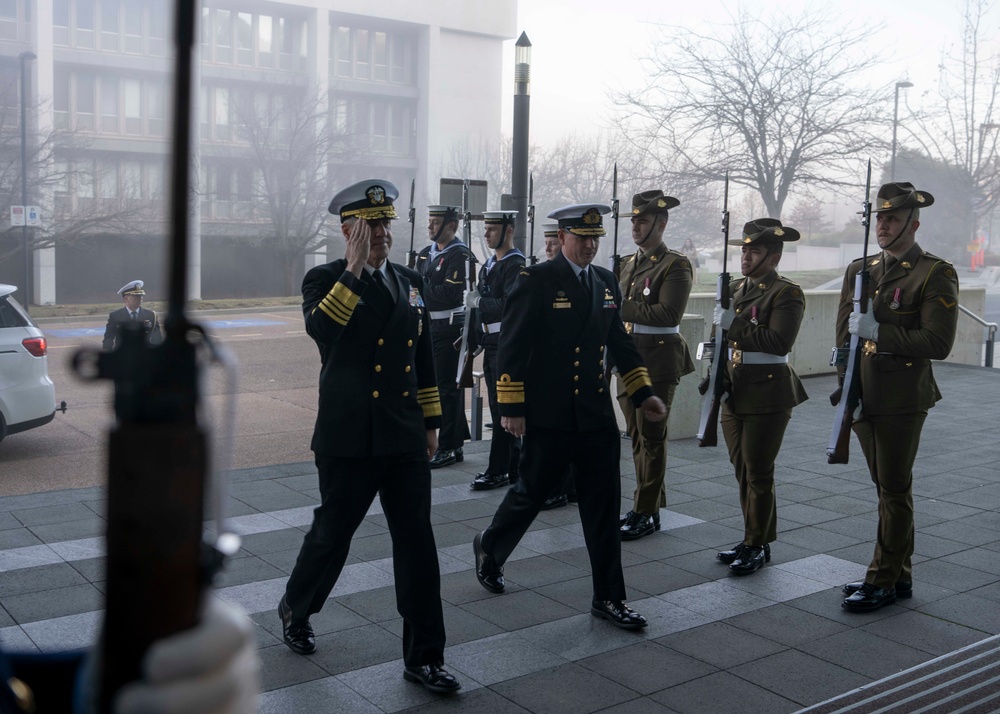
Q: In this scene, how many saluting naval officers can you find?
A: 1